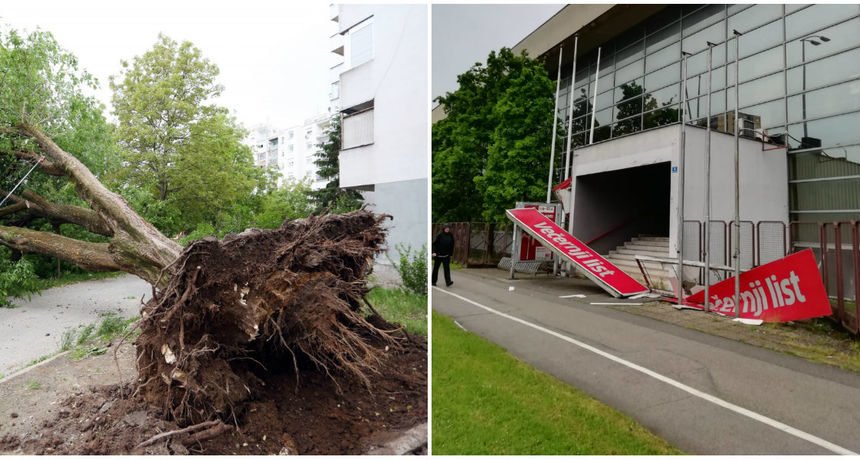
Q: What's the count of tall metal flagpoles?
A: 6